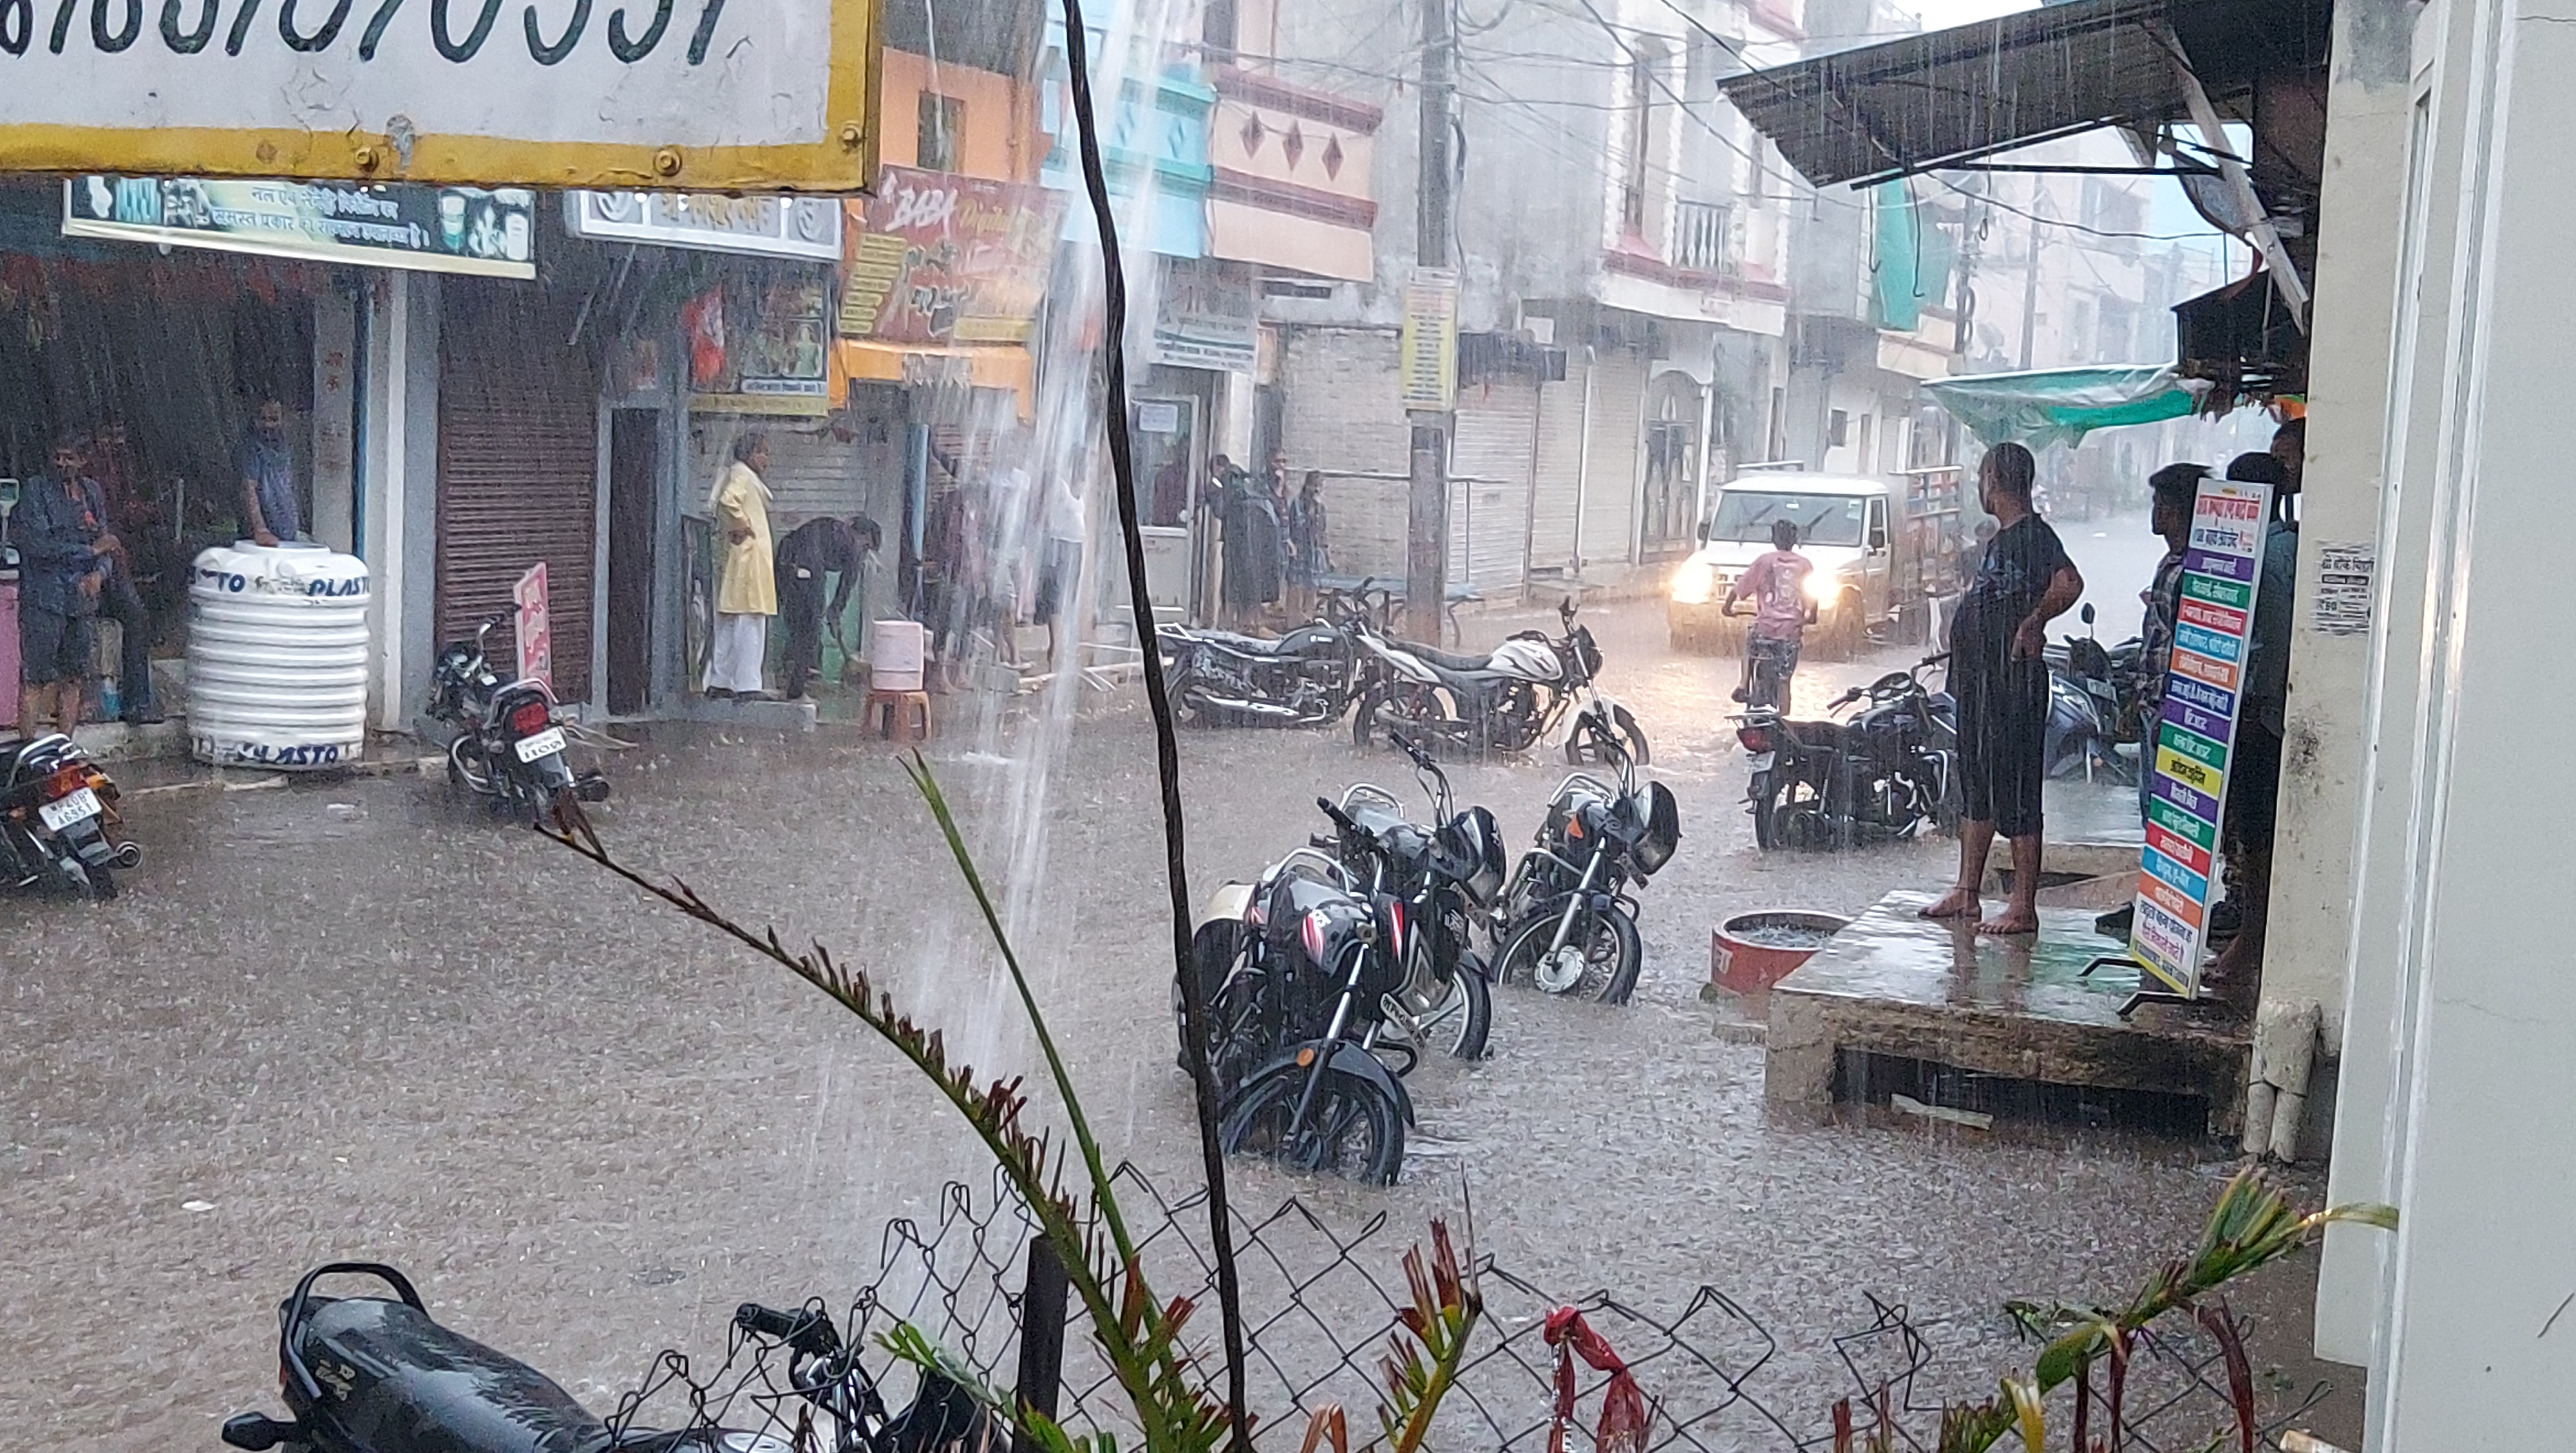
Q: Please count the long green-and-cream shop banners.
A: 1